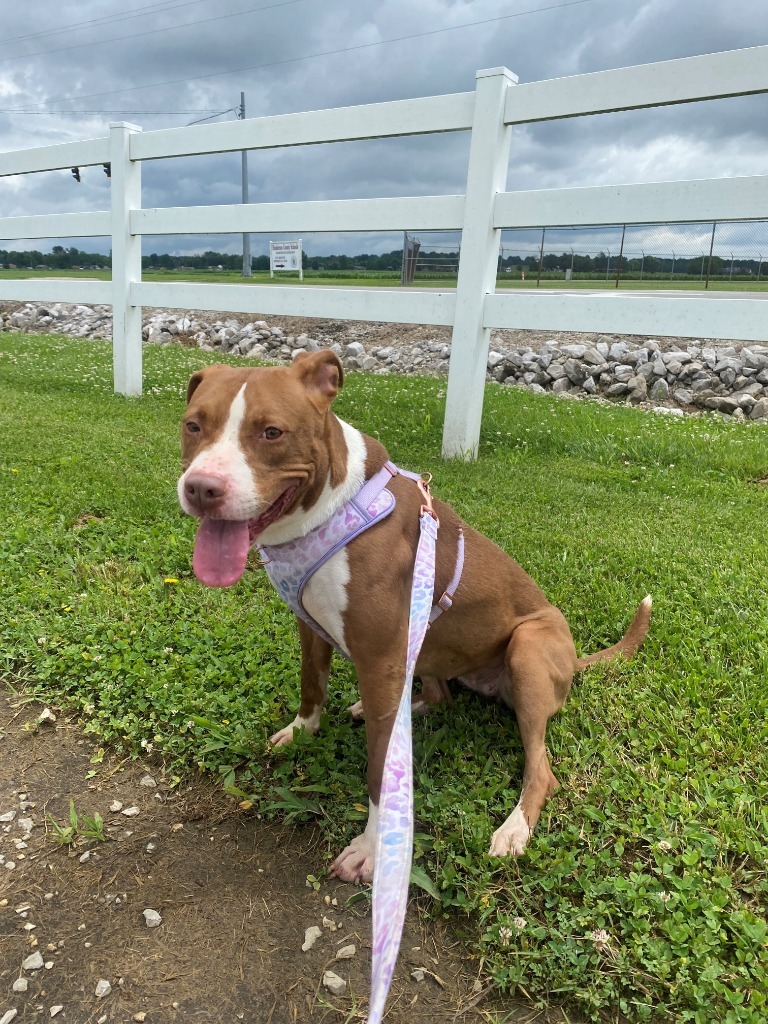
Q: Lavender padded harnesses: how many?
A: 1